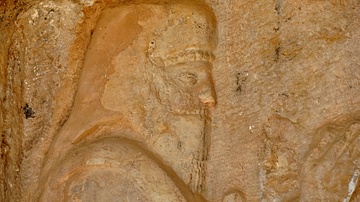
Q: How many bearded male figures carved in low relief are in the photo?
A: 1